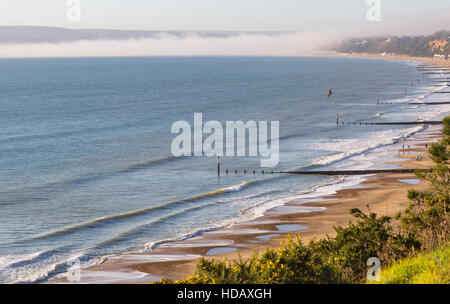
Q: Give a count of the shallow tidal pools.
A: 4